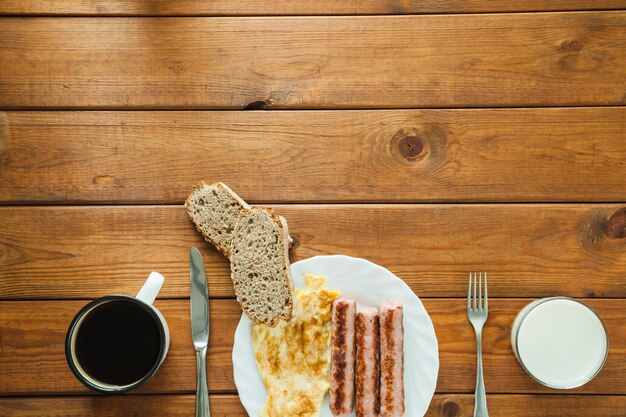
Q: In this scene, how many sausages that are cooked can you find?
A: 3